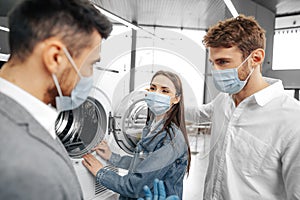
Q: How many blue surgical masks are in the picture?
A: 3